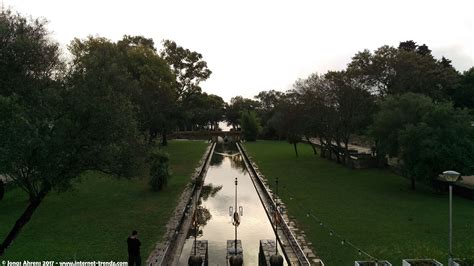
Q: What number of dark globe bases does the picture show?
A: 3